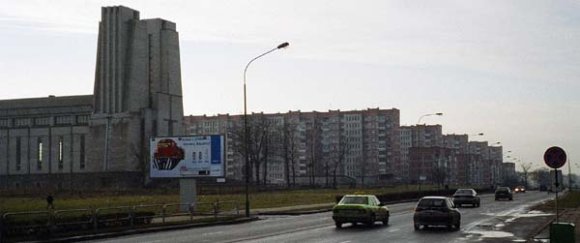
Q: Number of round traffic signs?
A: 1